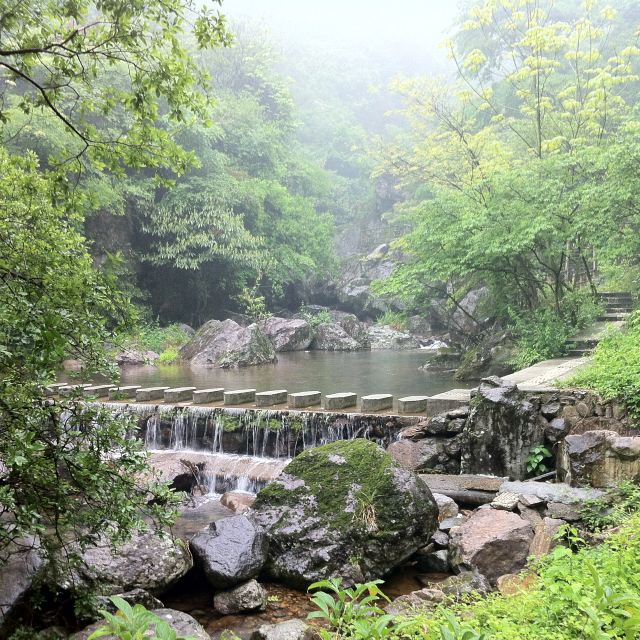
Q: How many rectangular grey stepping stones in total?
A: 13